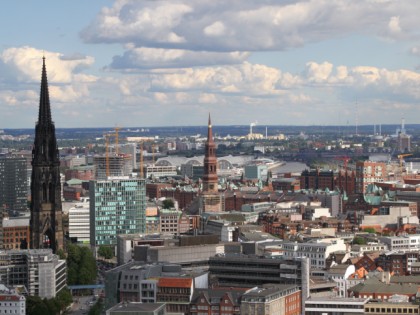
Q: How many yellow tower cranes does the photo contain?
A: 5